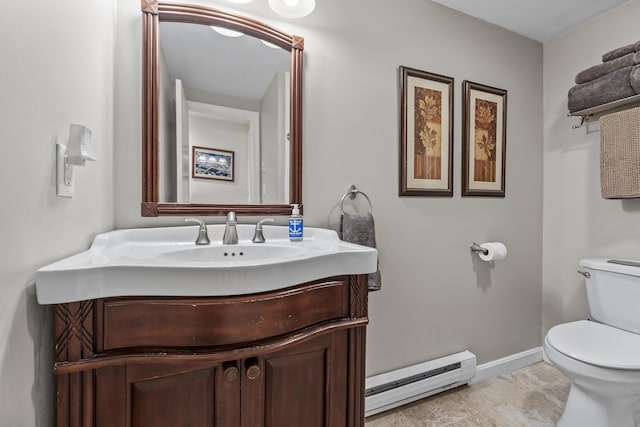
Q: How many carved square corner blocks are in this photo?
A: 4